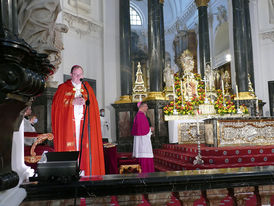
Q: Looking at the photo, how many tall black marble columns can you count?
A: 4